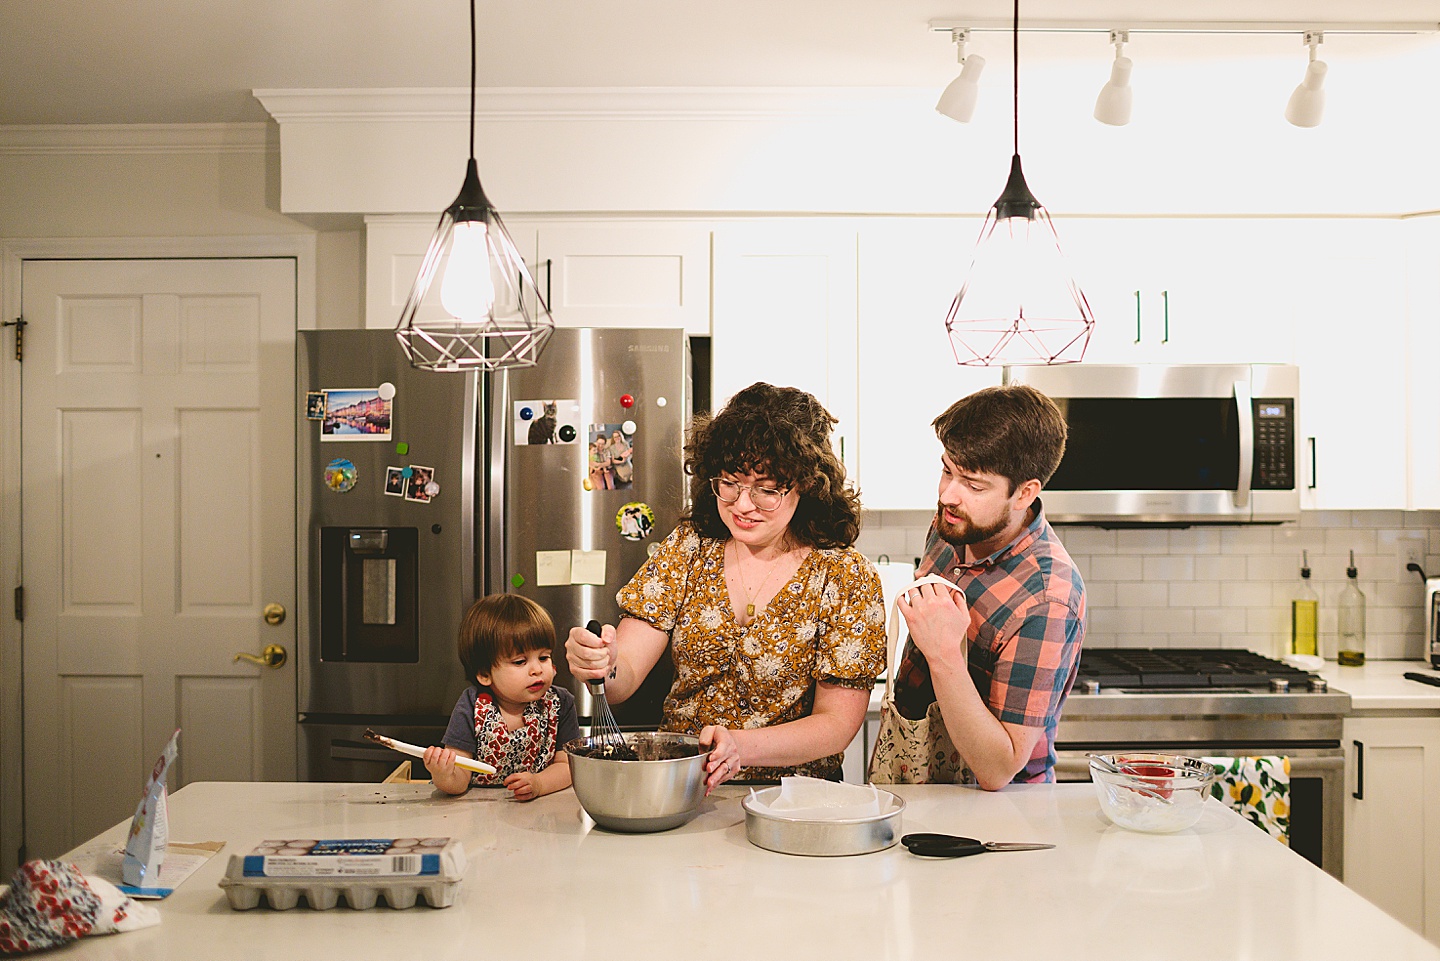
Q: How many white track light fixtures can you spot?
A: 3